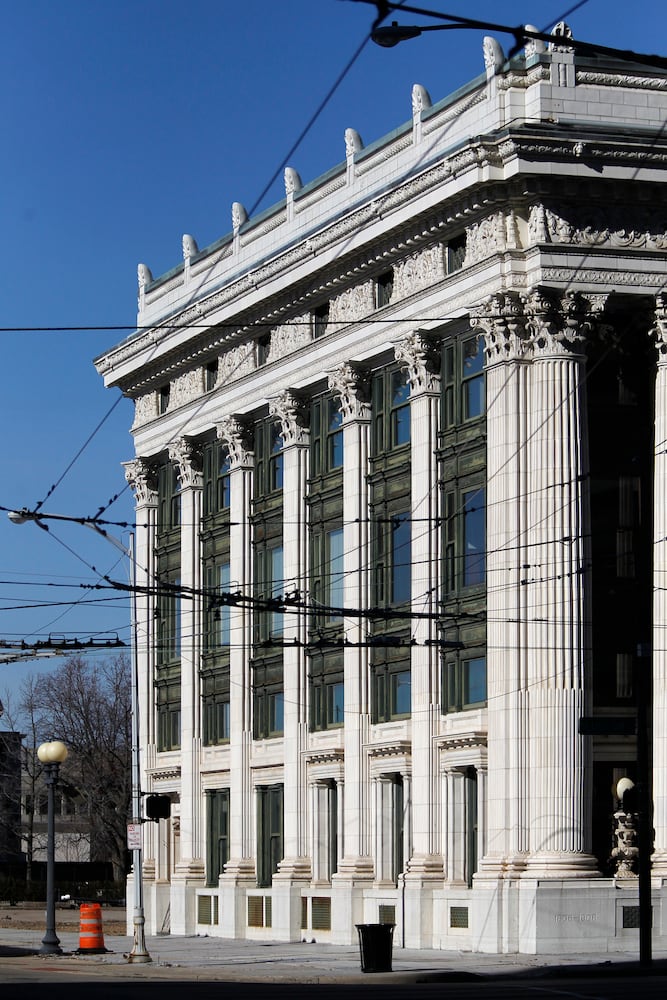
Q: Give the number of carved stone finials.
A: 9